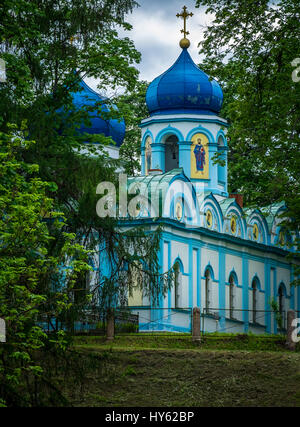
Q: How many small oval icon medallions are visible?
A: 5